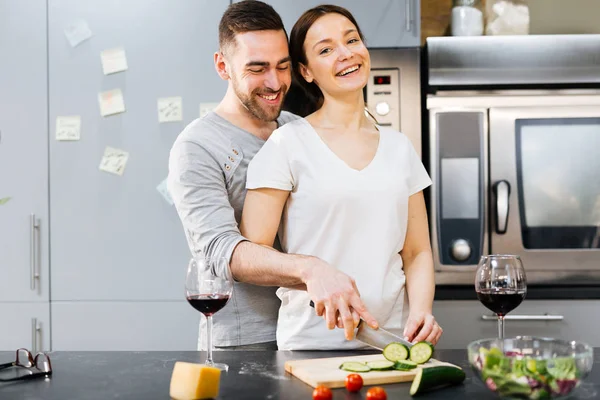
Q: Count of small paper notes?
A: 8